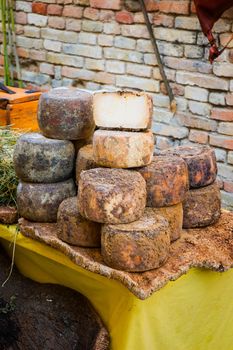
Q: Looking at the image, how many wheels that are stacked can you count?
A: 13